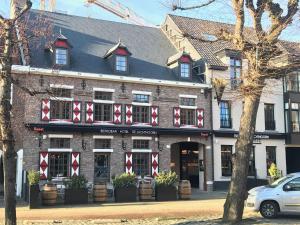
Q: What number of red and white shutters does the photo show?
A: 12